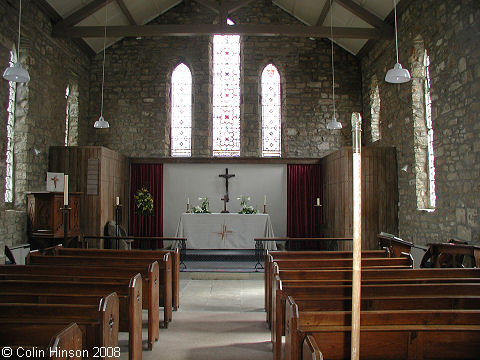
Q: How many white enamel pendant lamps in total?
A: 4